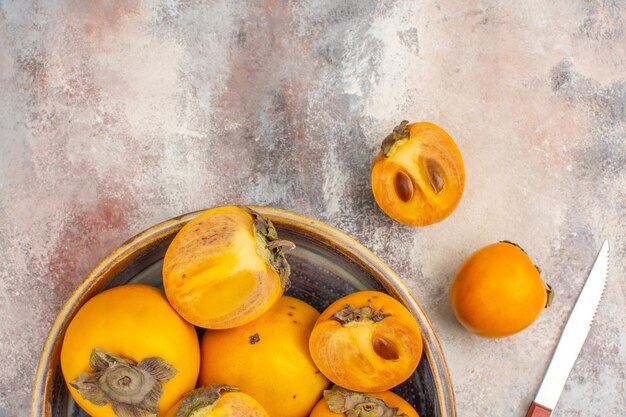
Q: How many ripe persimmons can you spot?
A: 8